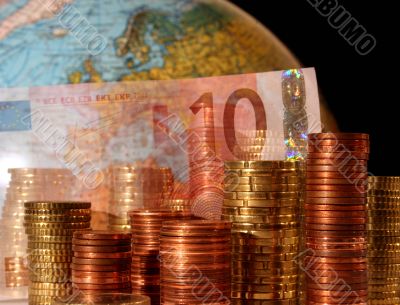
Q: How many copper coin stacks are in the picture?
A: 4